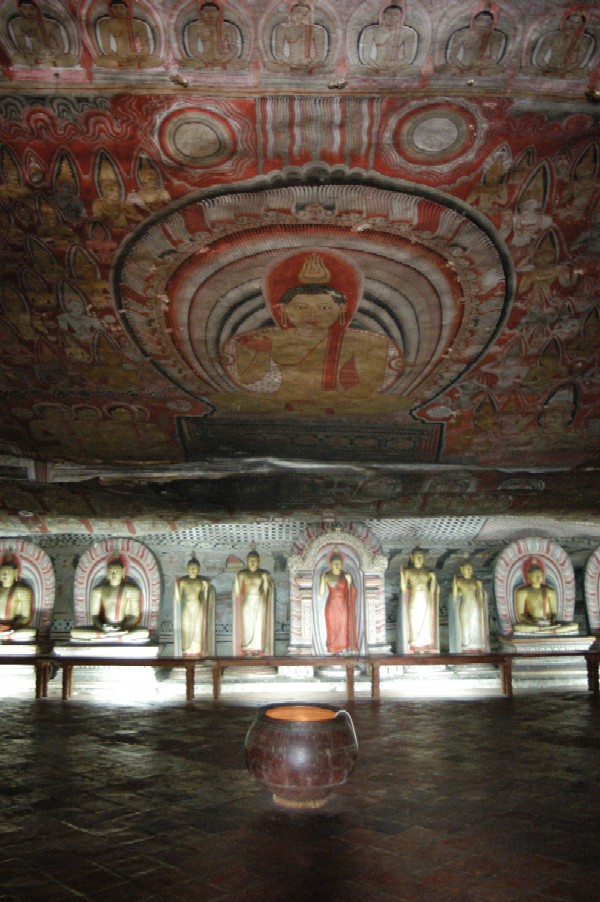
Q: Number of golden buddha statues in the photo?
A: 7